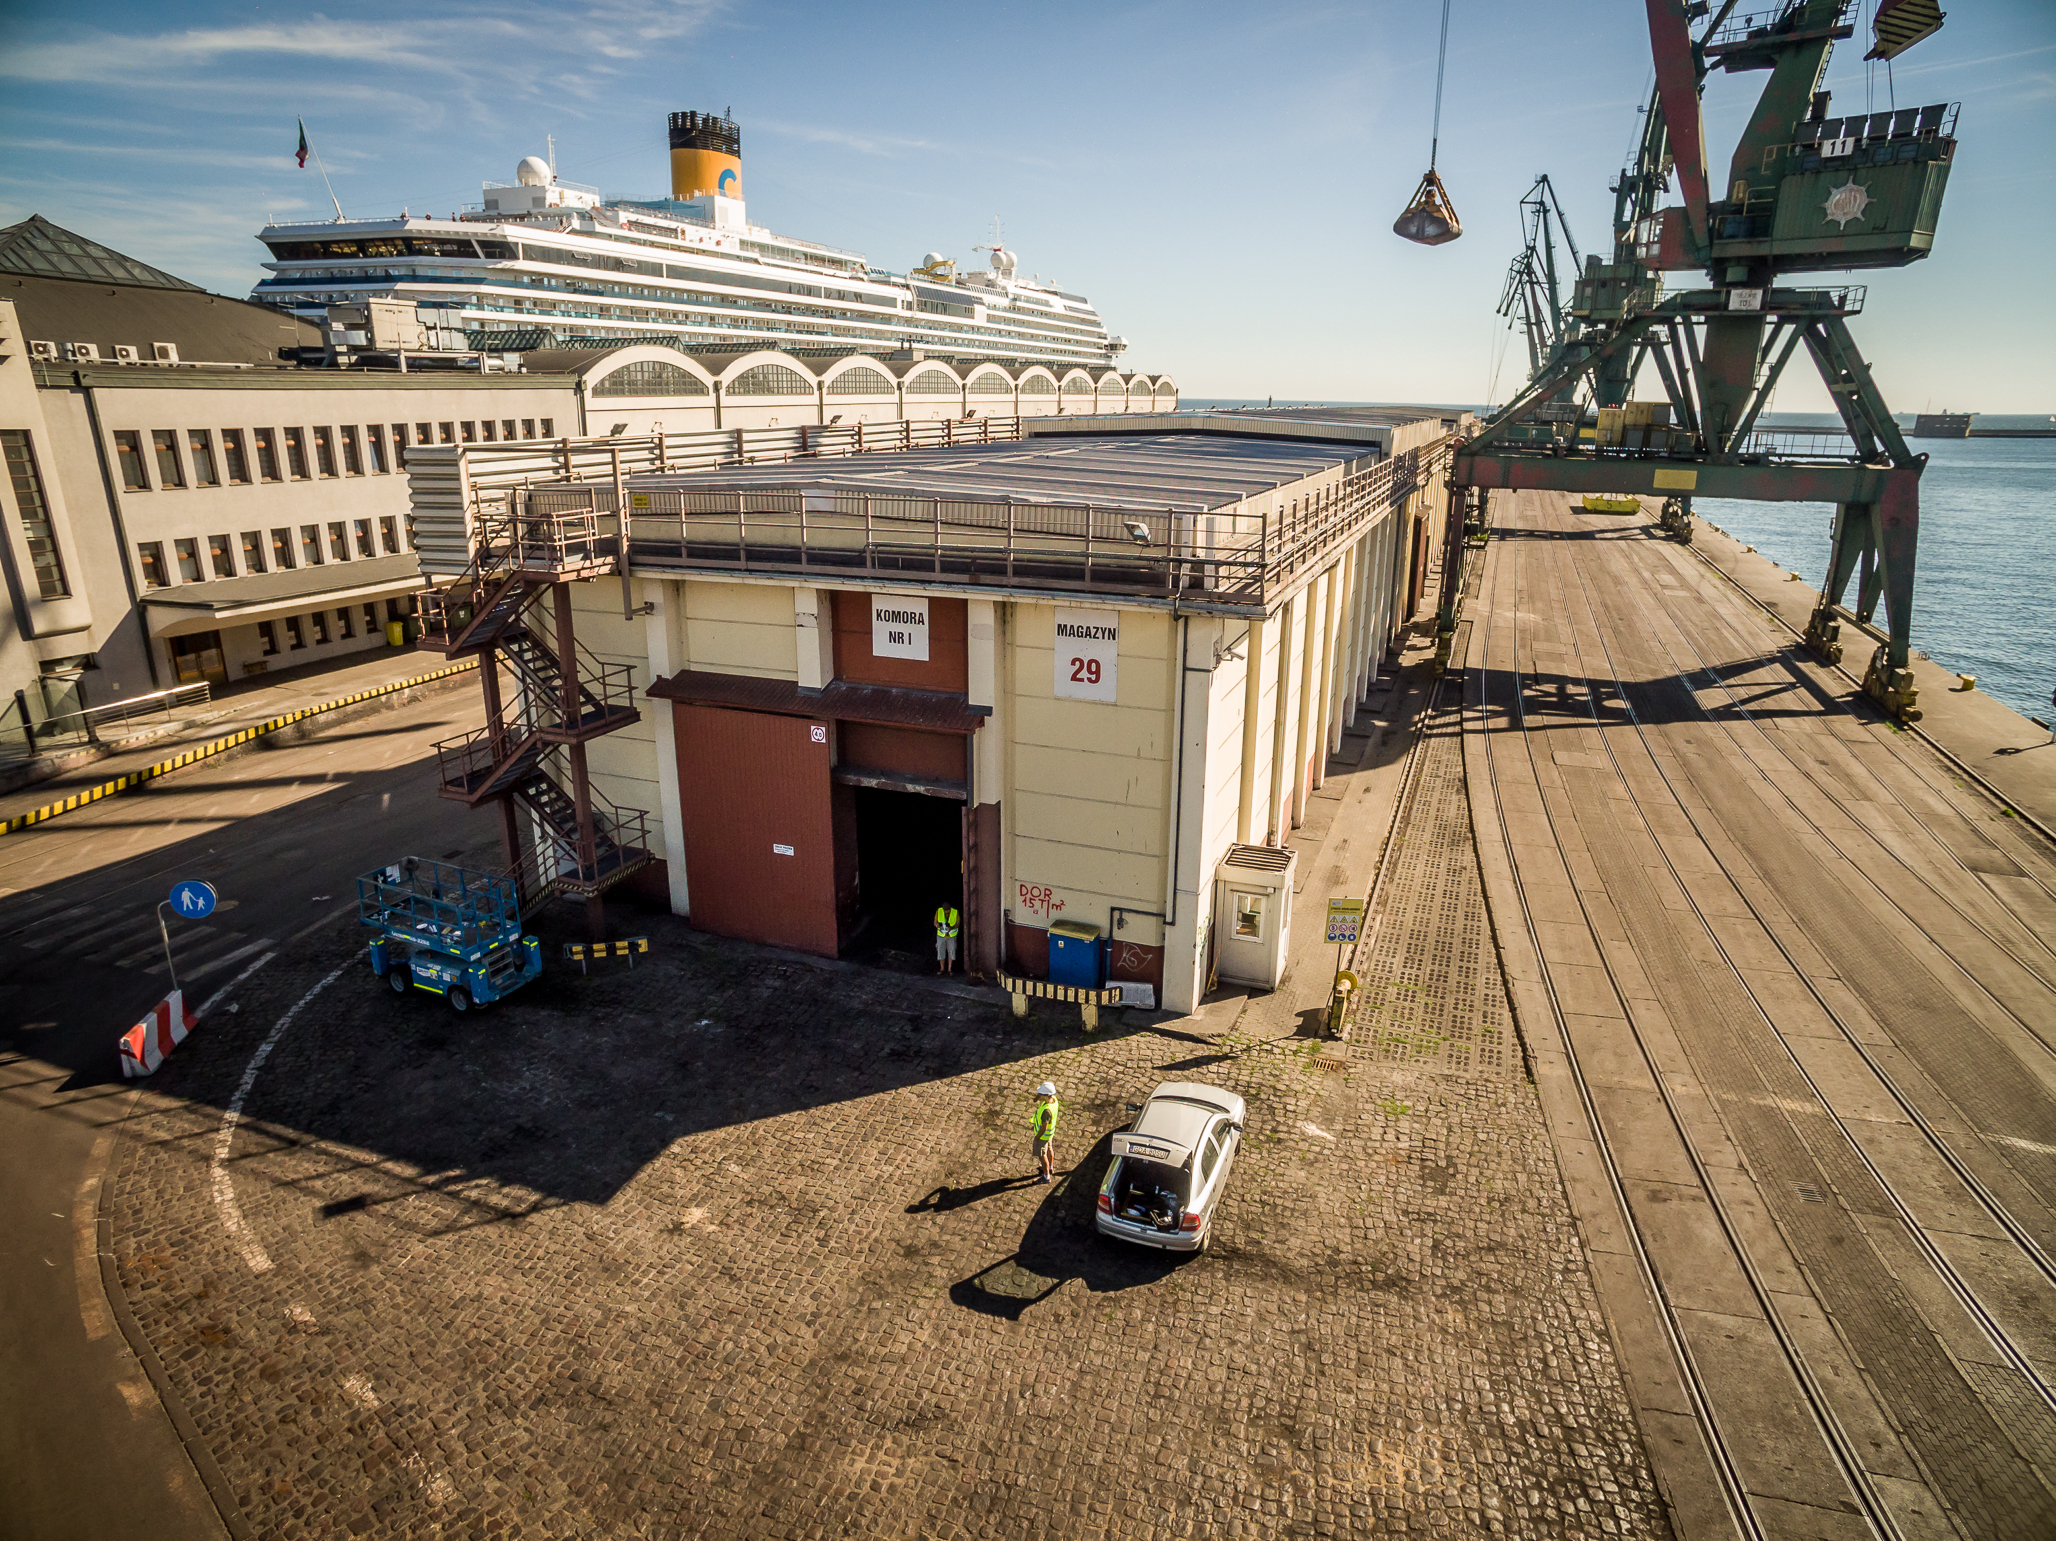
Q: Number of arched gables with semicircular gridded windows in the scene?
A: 10